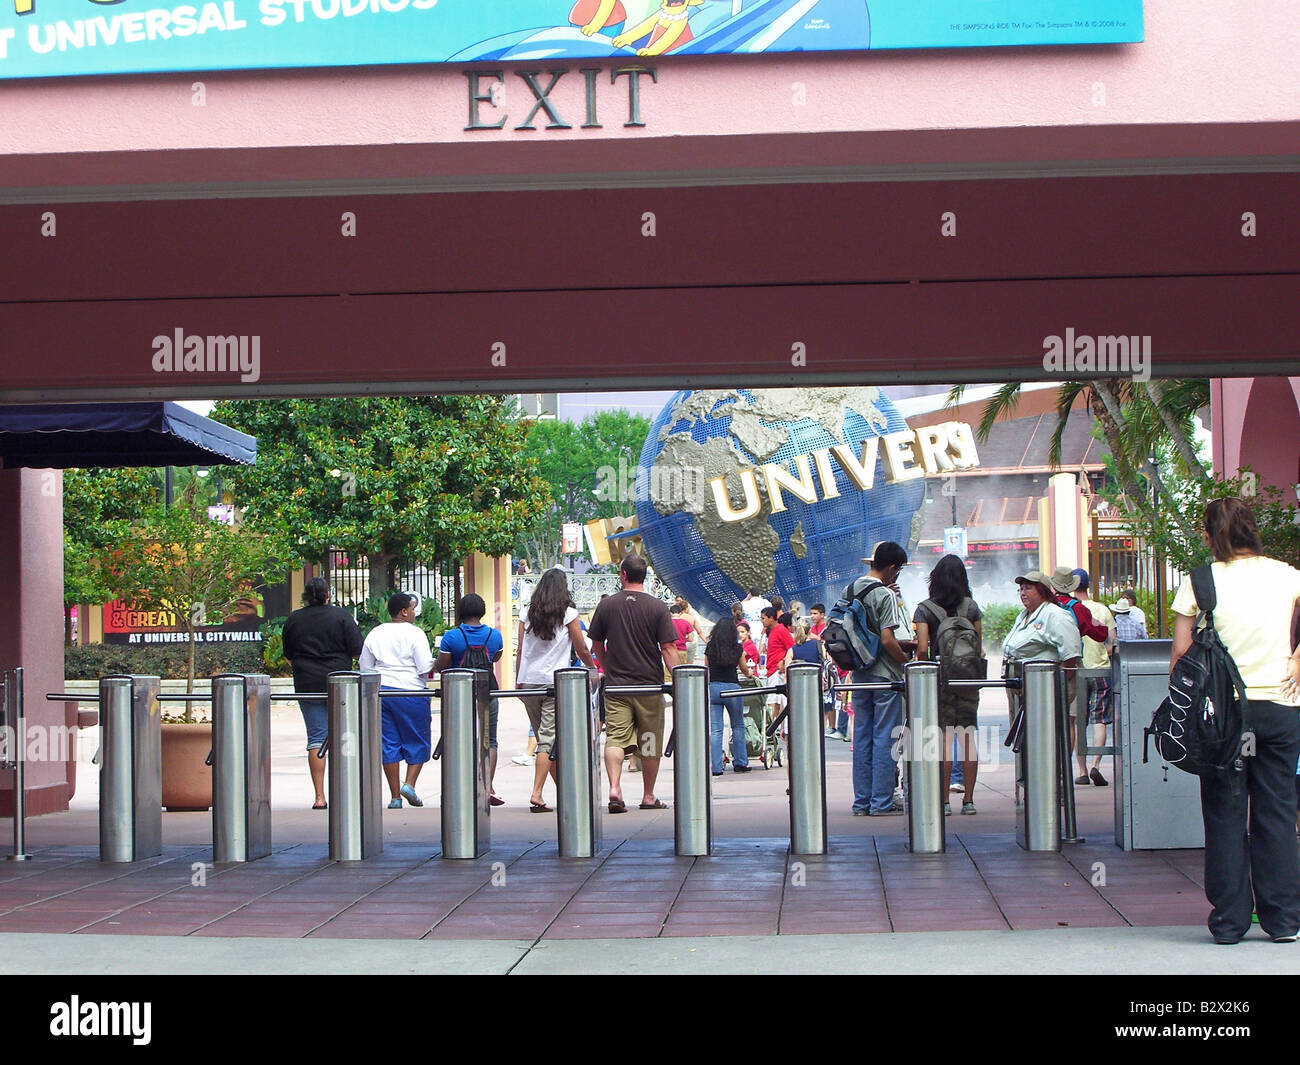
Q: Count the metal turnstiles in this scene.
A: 9